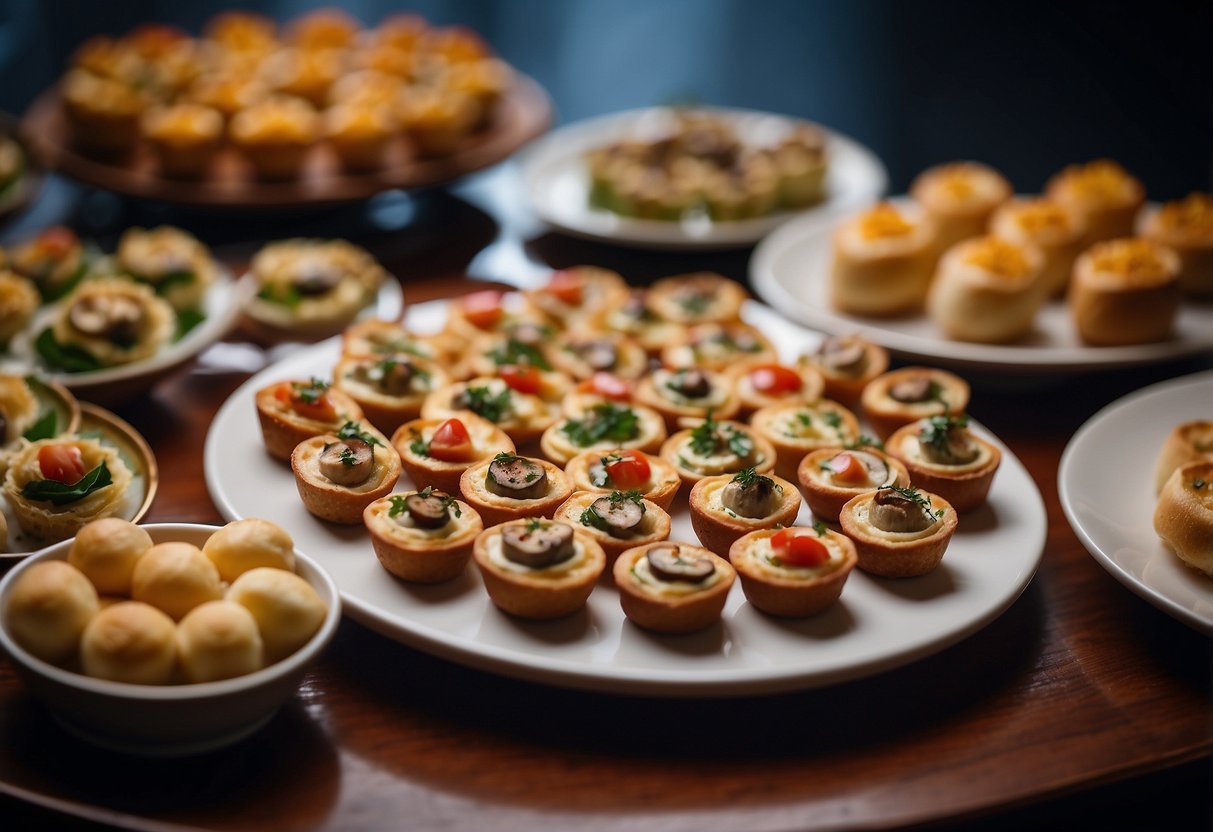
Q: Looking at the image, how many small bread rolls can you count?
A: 7